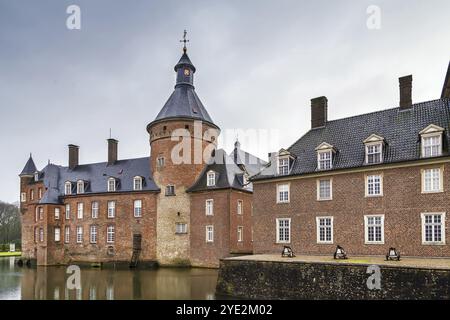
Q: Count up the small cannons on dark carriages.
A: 3